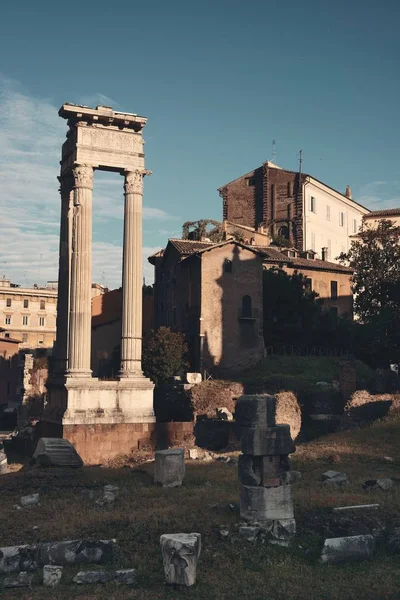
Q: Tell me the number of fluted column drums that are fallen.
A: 1